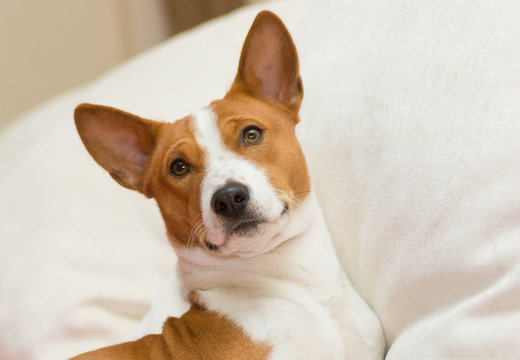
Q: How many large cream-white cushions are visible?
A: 2